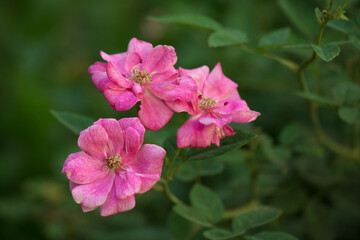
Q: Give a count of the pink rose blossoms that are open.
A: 3